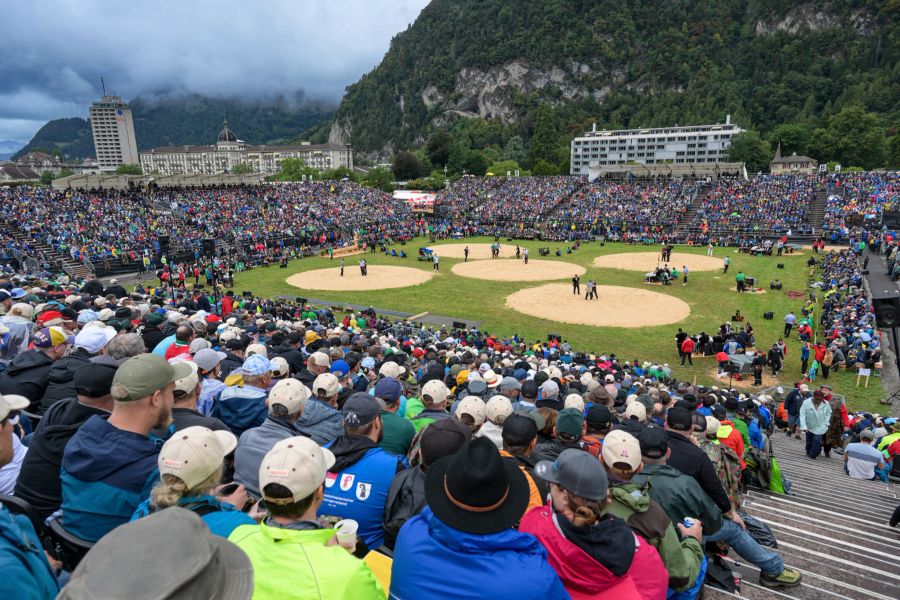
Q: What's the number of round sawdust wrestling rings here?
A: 5